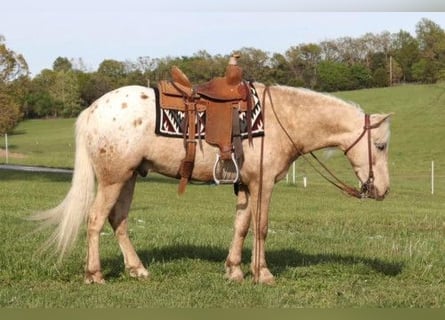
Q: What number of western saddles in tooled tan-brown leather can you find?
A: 1